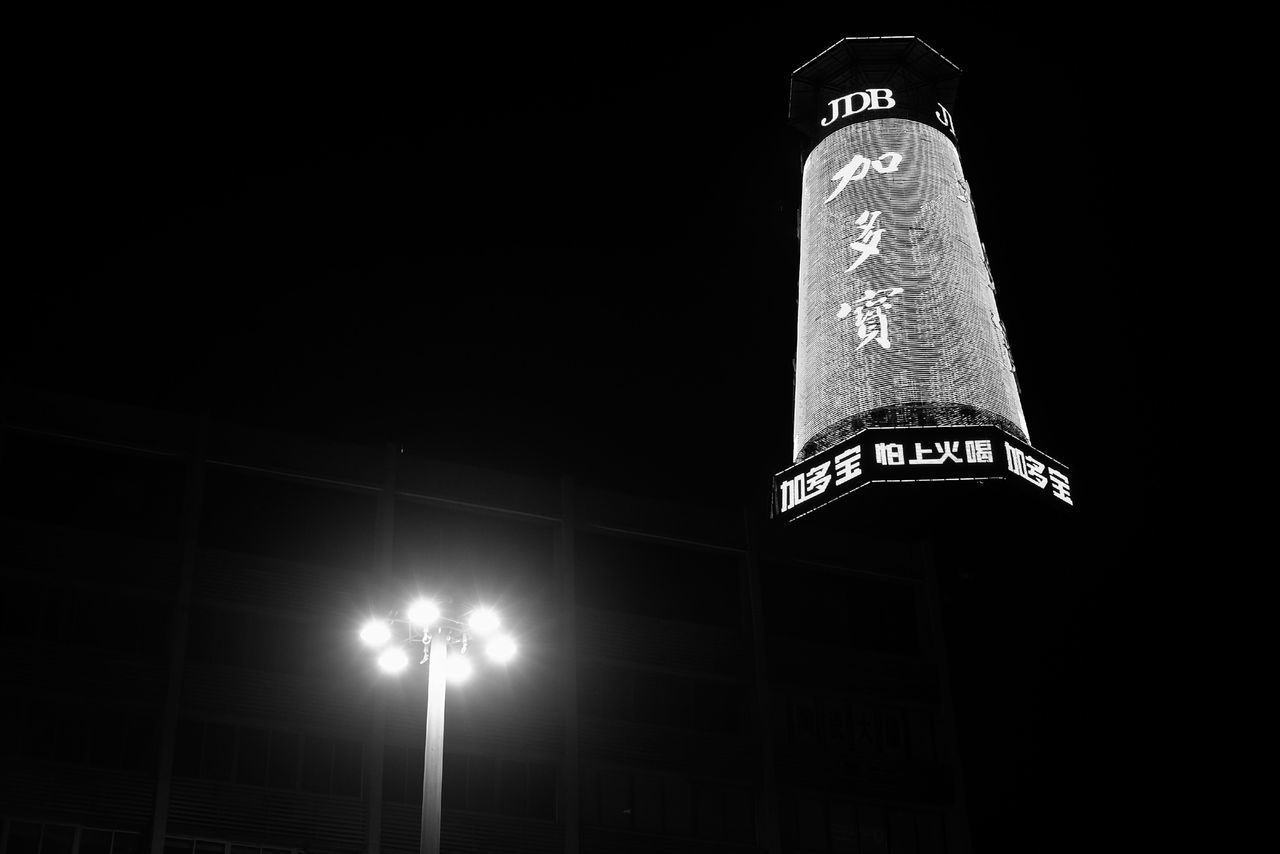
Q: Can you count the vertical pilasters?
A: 5